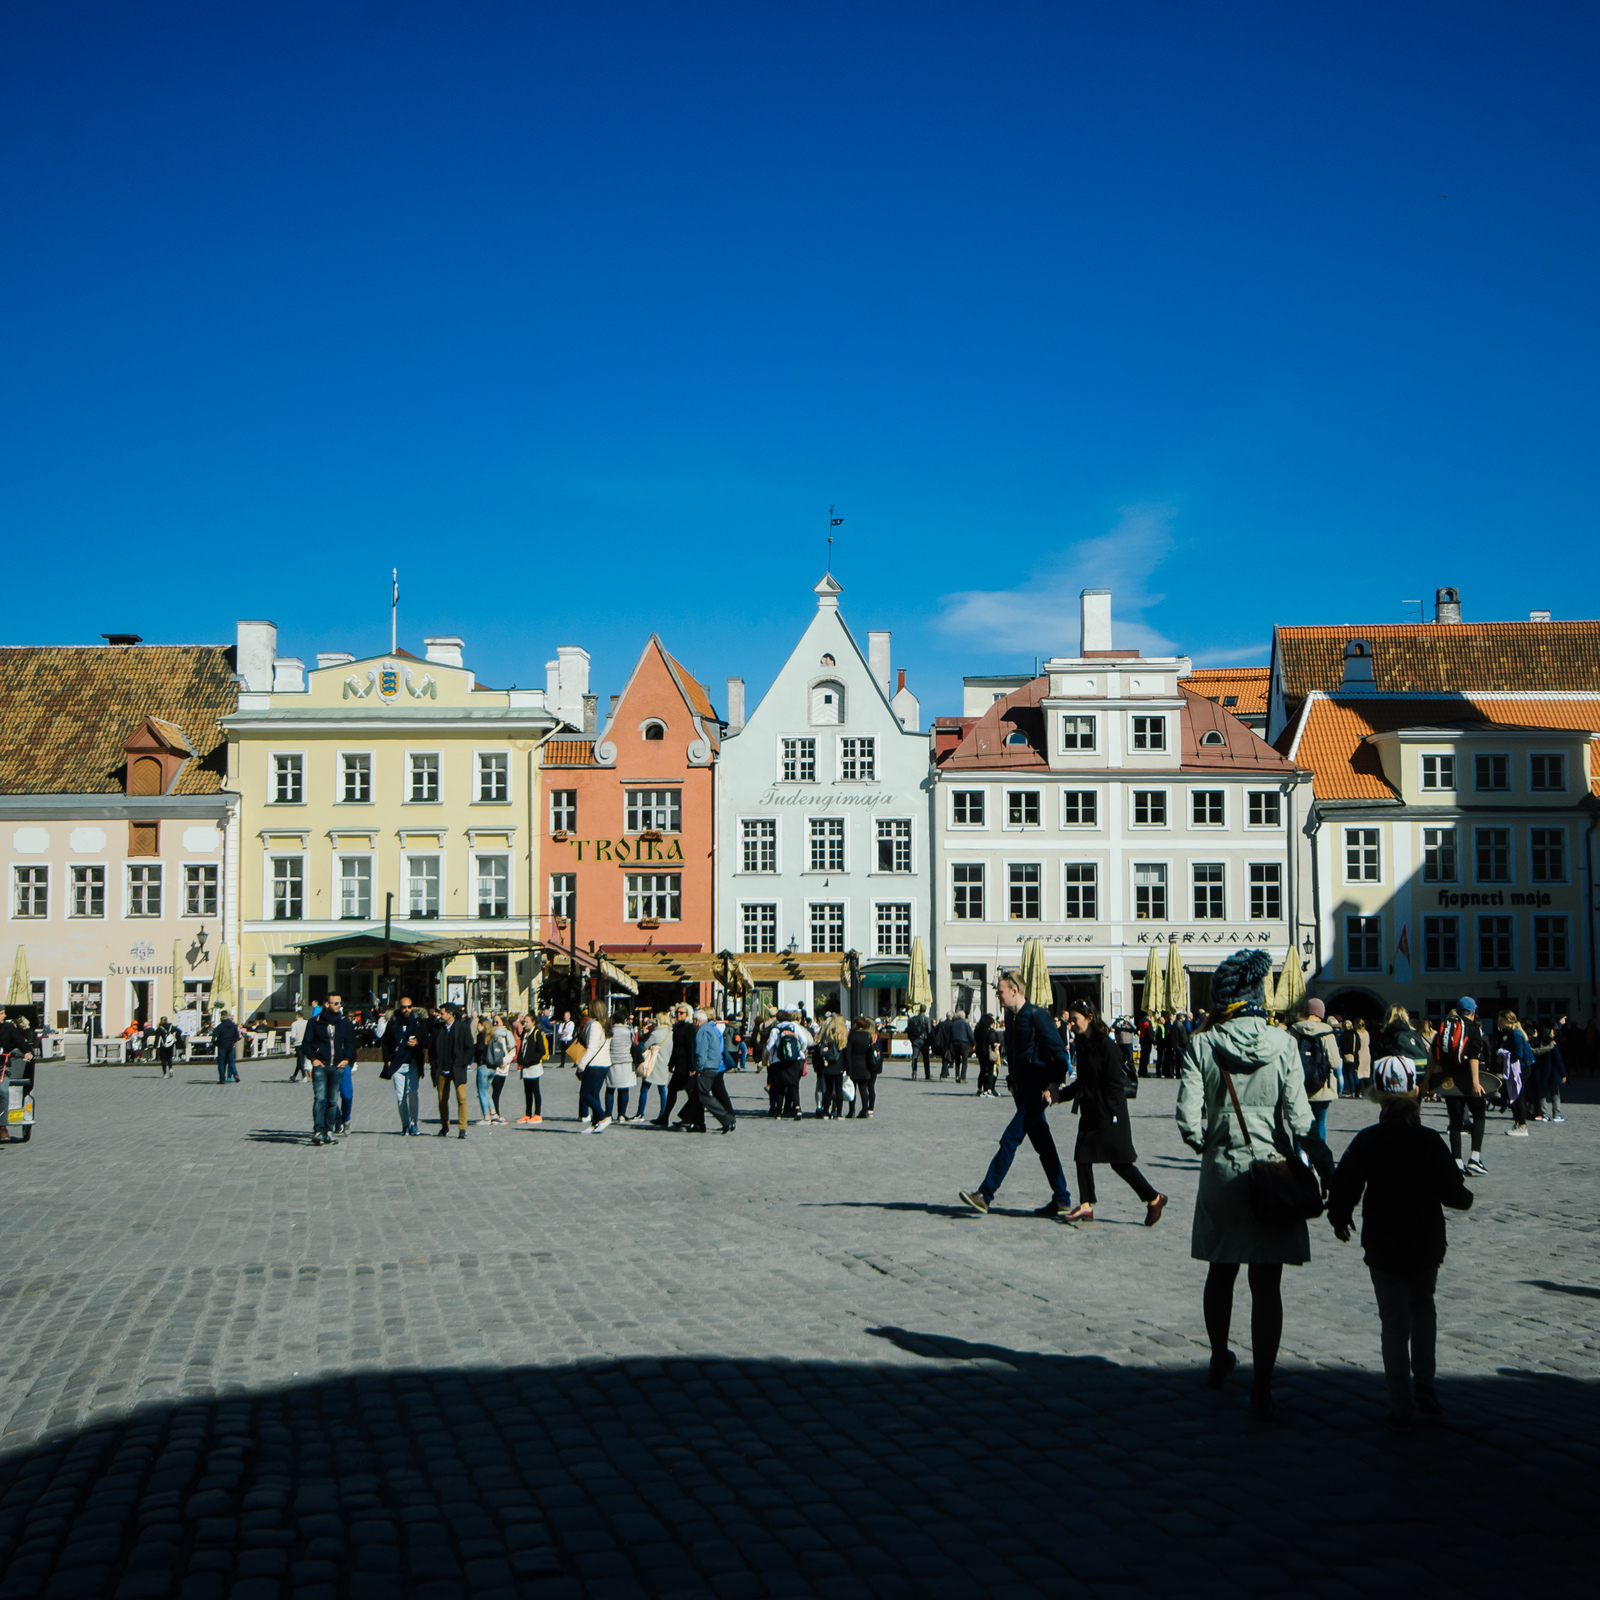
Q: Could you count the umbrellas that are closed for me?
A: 10